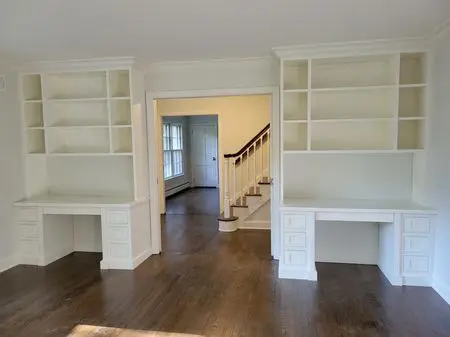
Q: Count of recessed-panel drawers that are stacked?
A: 12